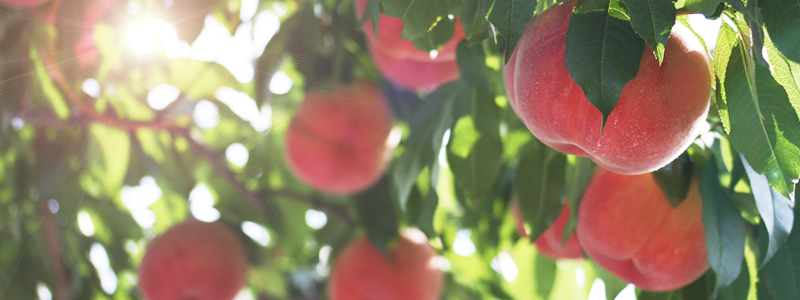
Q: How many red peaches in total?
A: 7